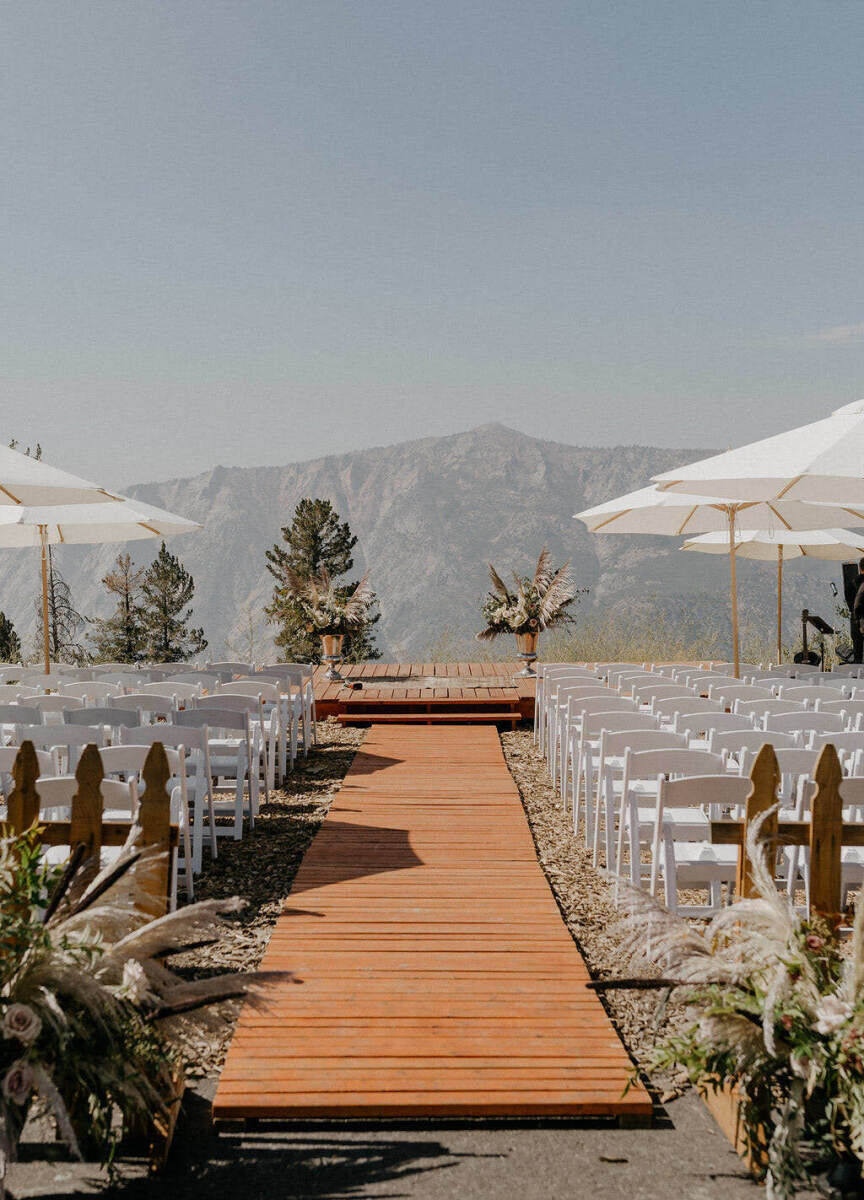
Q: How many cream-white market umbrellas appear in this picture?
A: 5